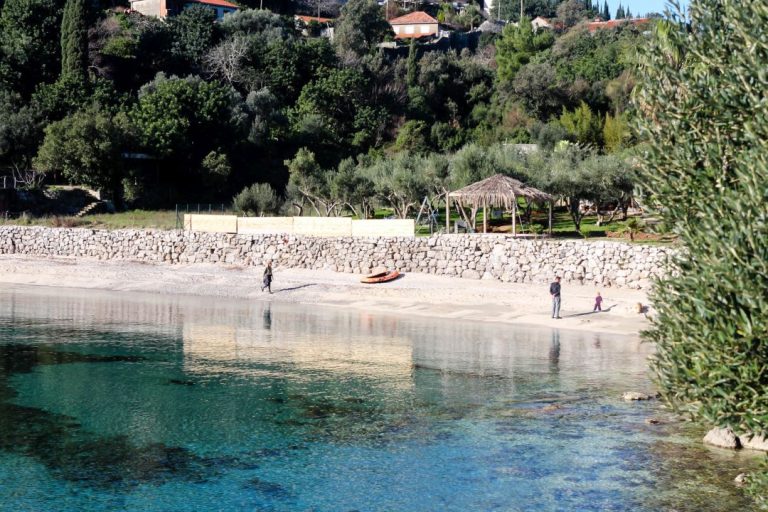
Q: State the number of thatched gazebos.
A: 1